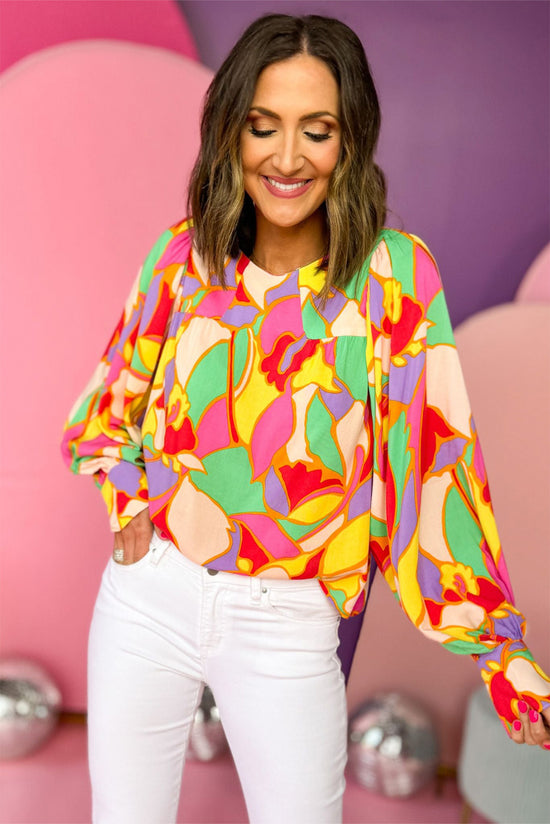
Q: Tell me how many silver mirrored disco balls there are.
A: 3